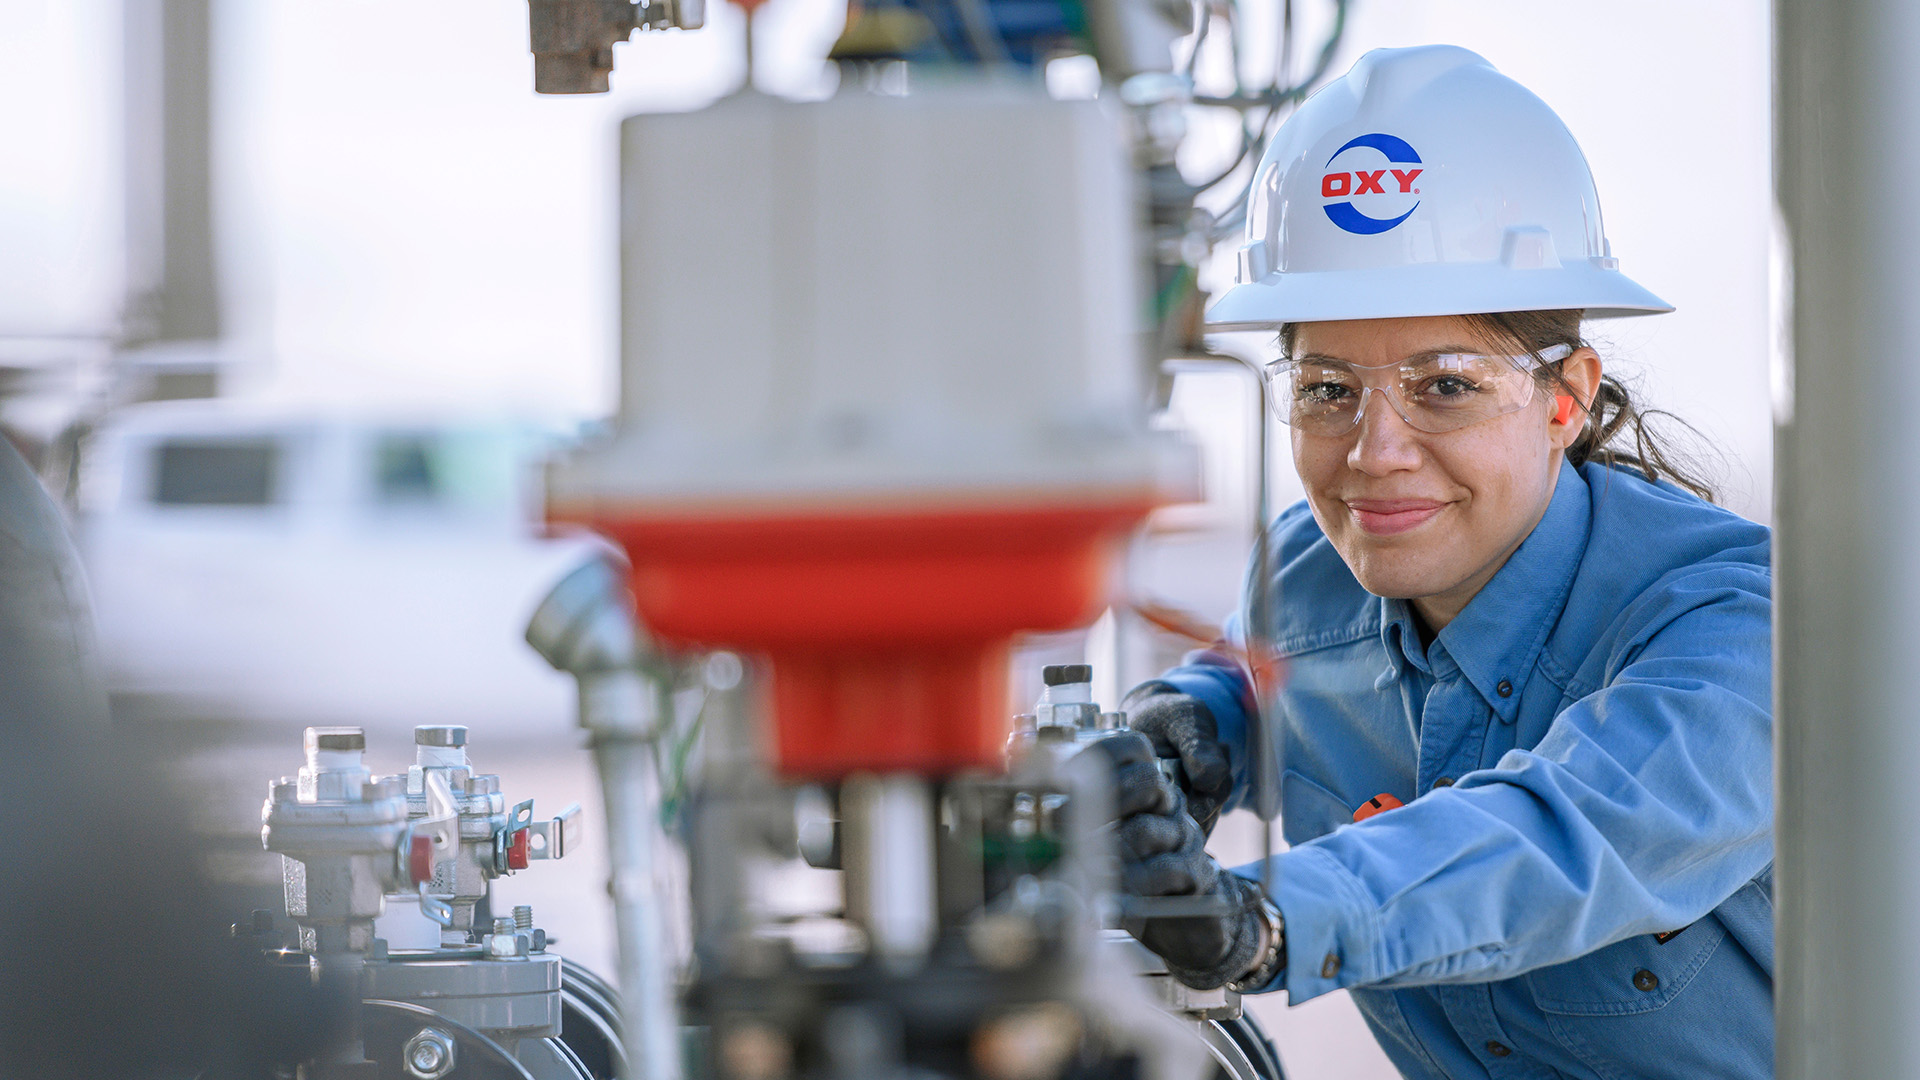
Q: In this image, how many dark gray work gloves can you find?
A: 2